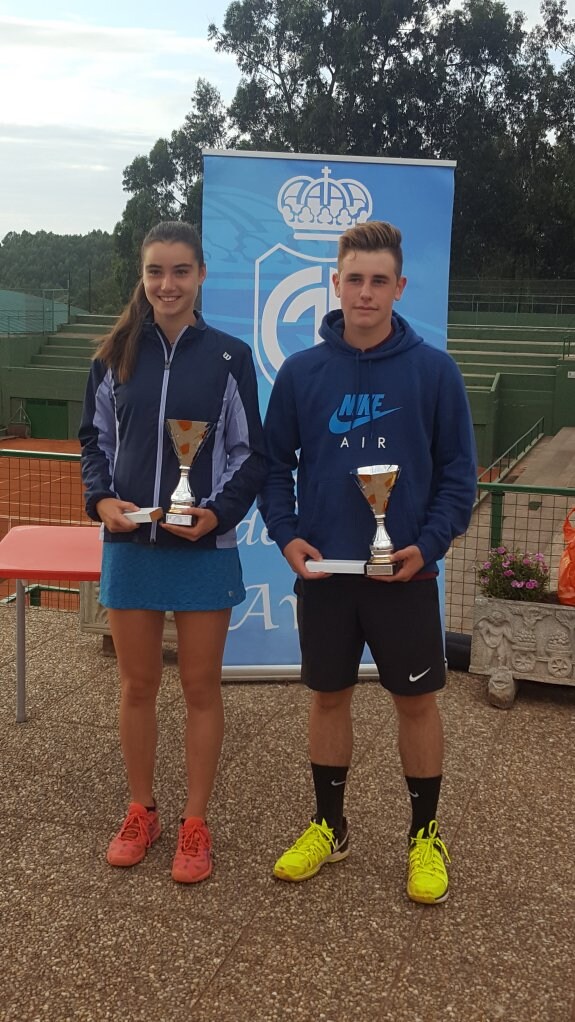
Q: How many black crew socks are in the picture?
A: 2